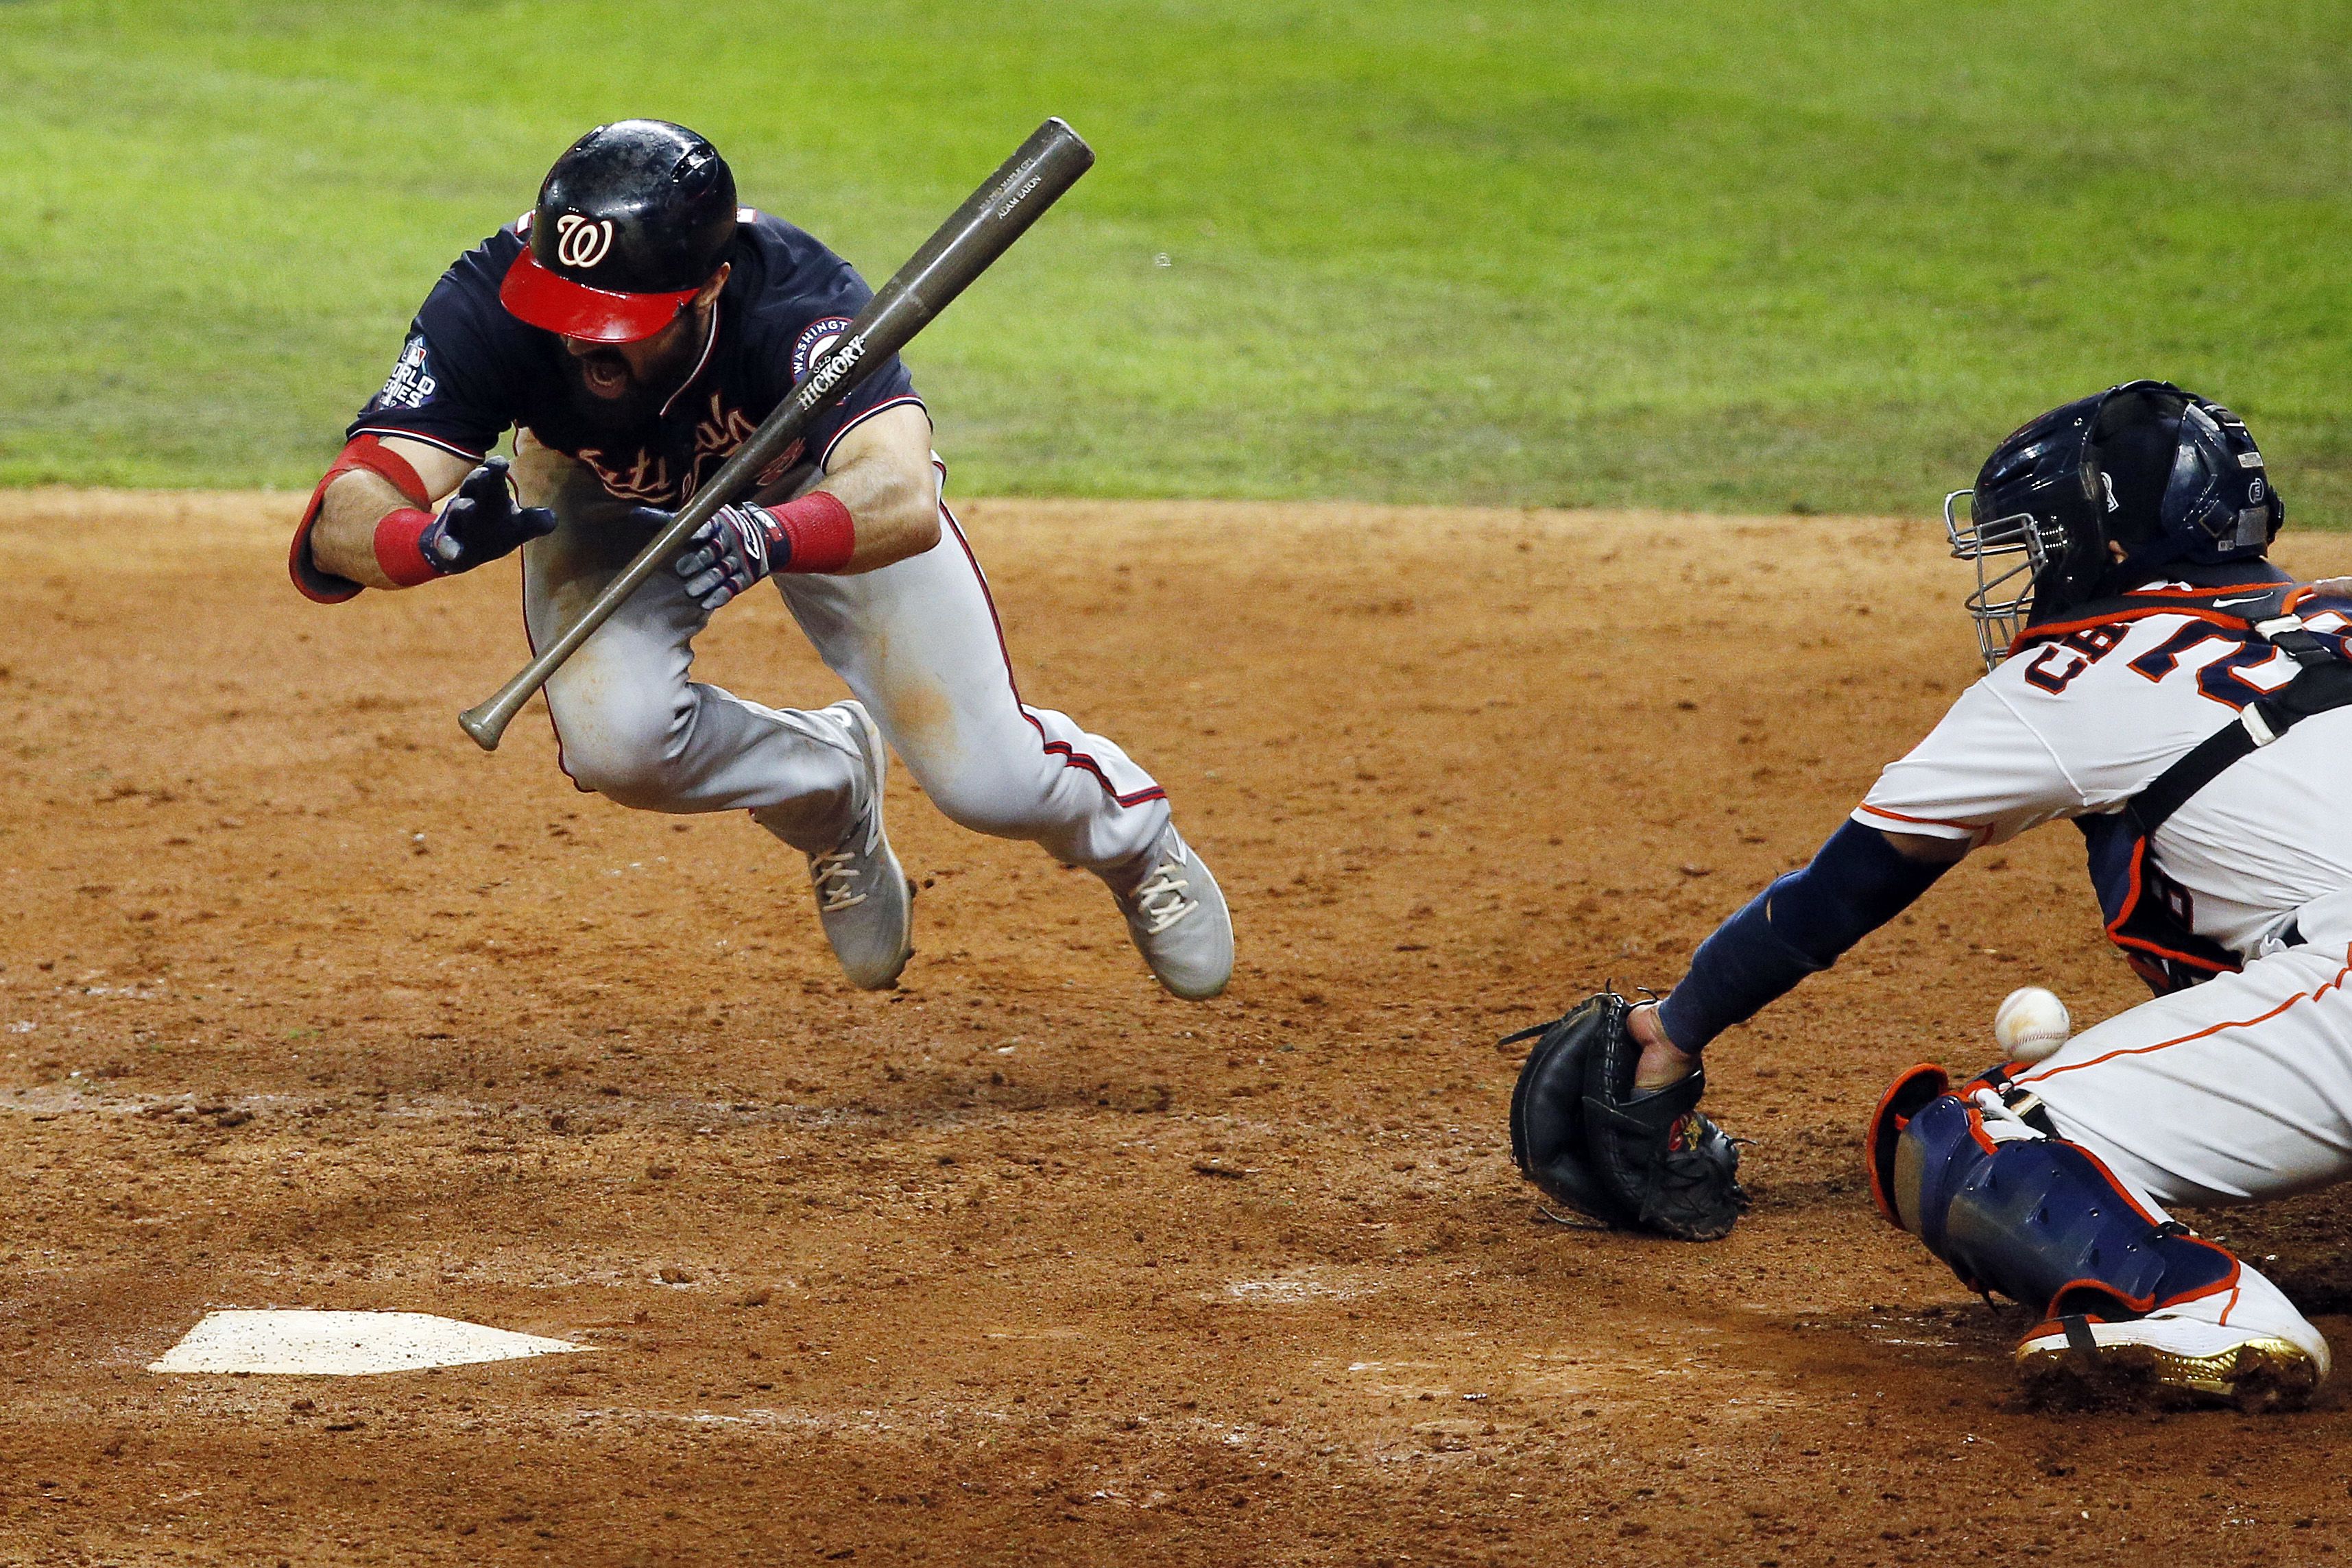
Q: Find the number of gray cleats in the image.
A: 2